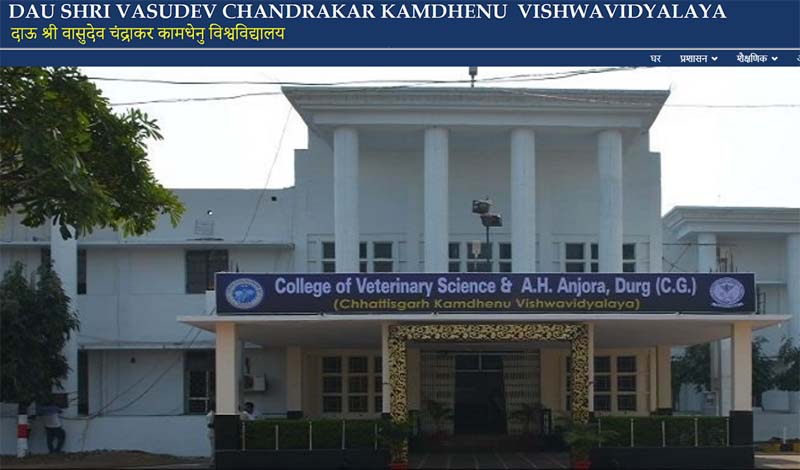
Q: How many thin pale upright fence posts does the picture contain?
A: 10